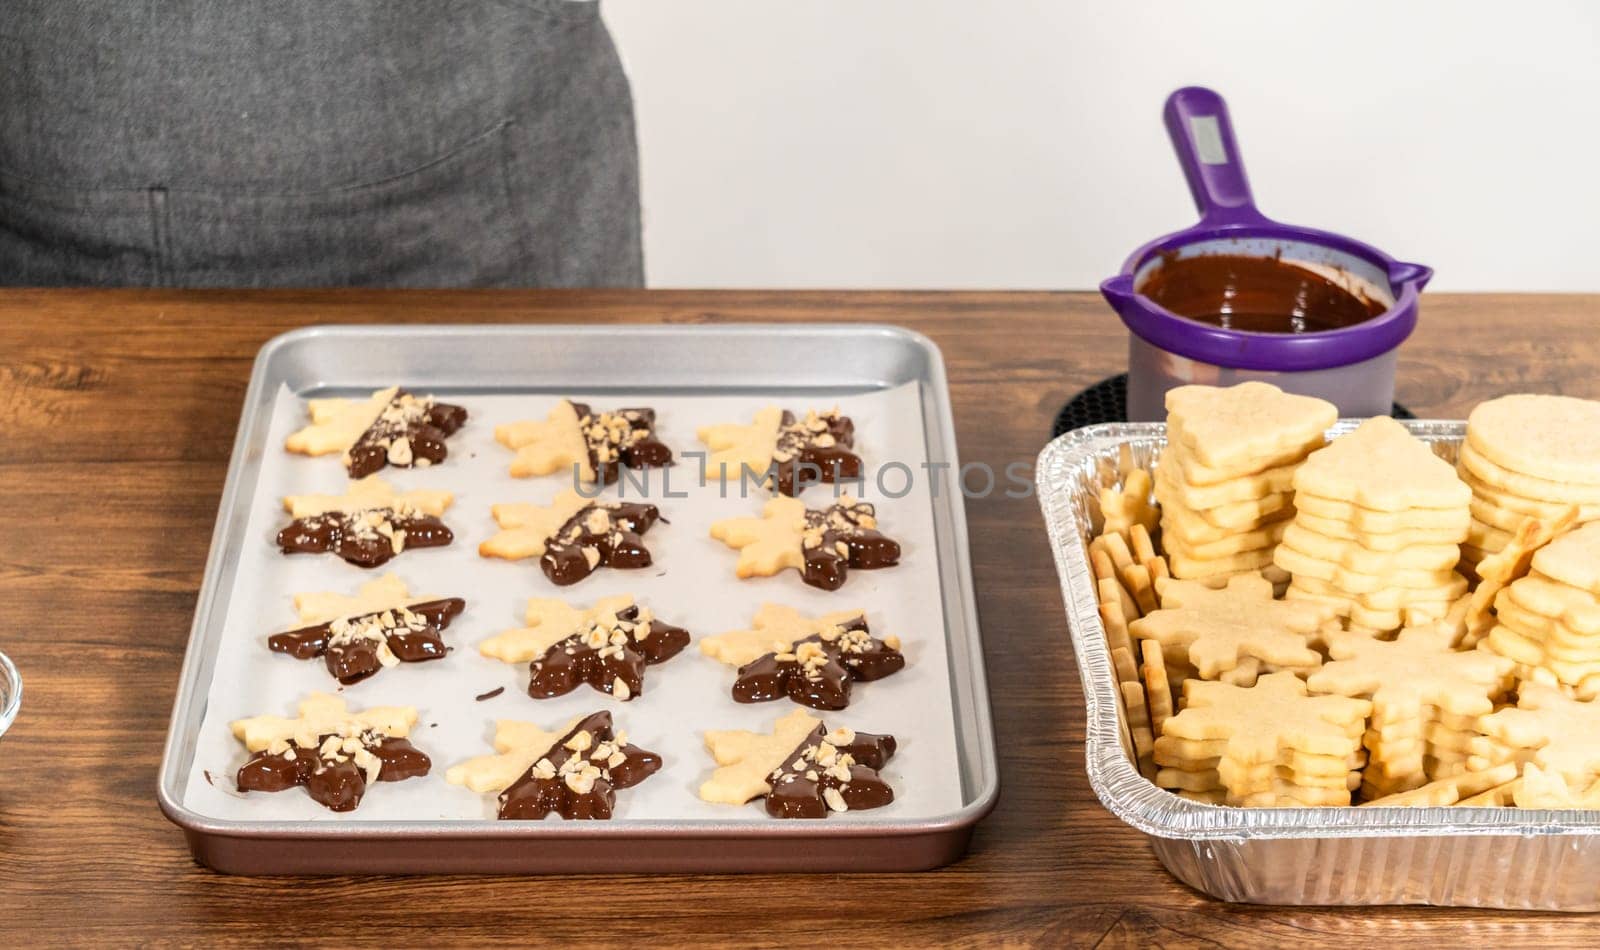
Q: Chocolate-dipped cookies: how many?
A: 12